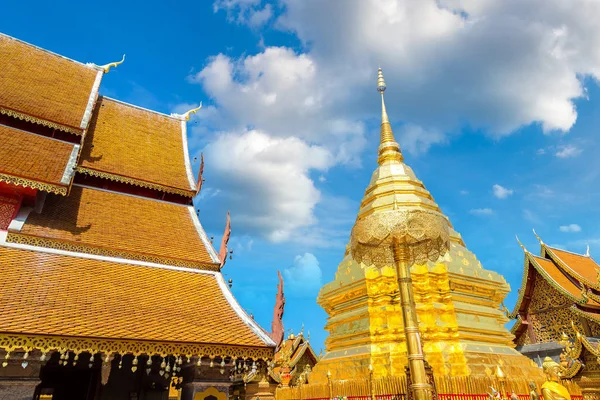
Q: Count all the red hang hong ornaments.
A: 3